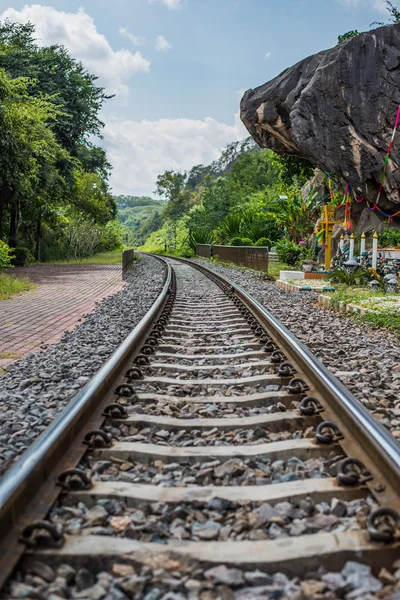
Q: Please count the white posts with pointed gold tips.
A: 4